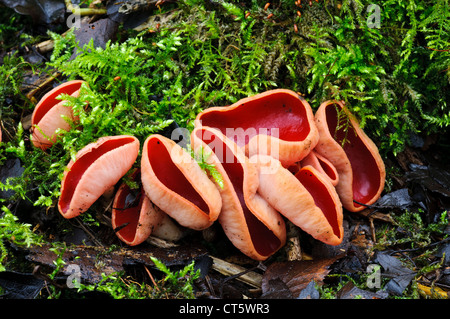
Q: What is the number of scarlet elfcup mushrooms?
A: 9